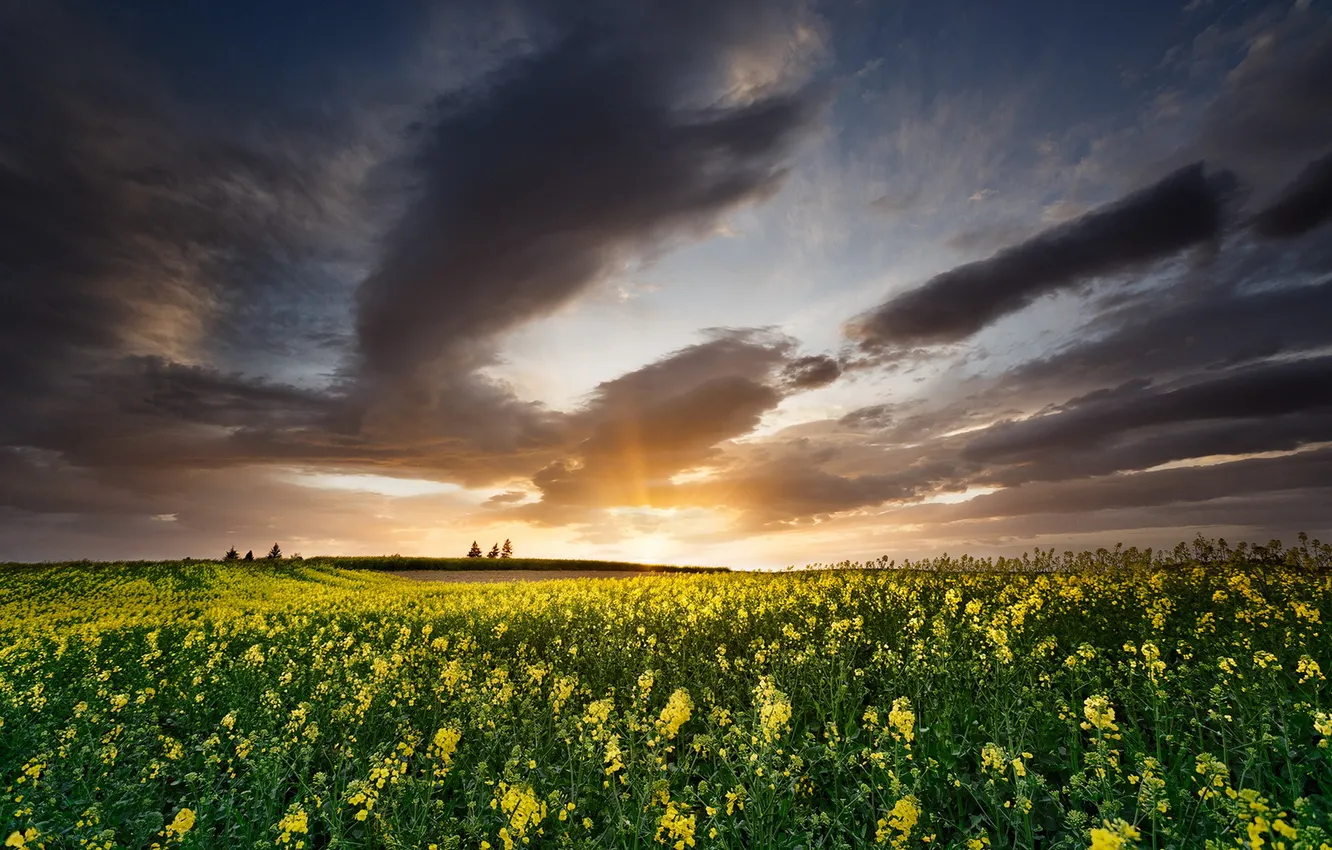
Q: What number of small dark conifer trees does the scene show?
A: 6